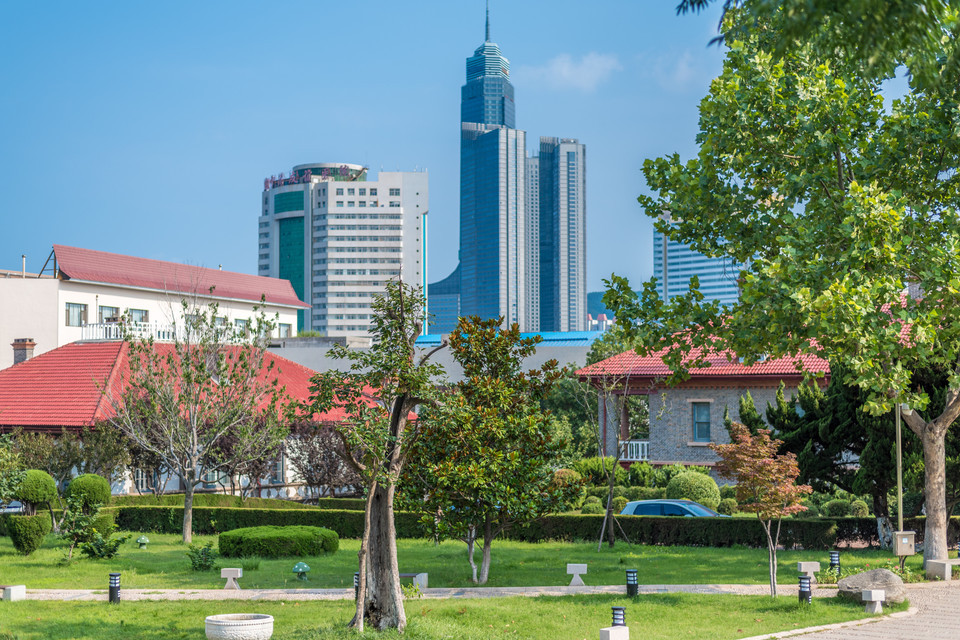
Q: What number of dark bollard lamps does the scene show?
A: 6